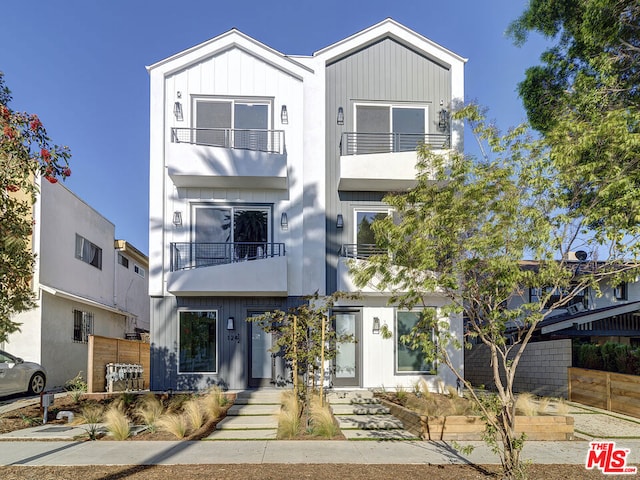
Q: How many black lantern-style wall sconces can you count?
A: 9